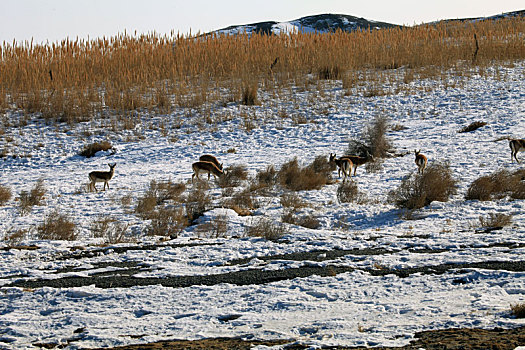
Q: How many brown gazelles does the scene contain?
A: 7